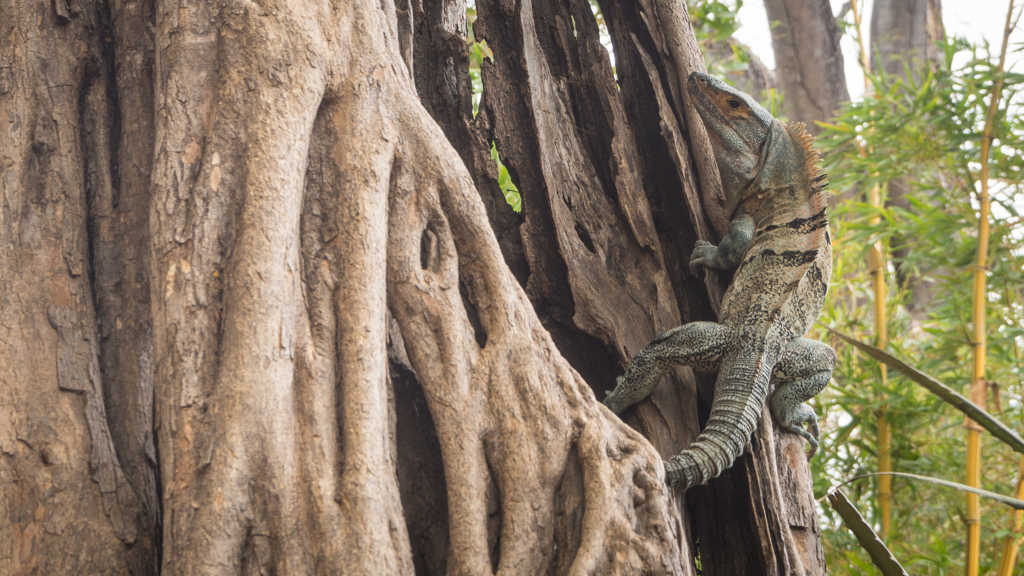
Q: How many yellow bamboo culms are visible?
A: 3